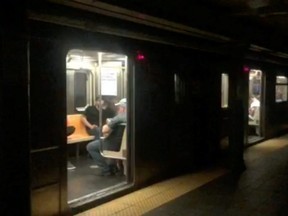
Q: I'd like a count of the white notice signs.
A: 1